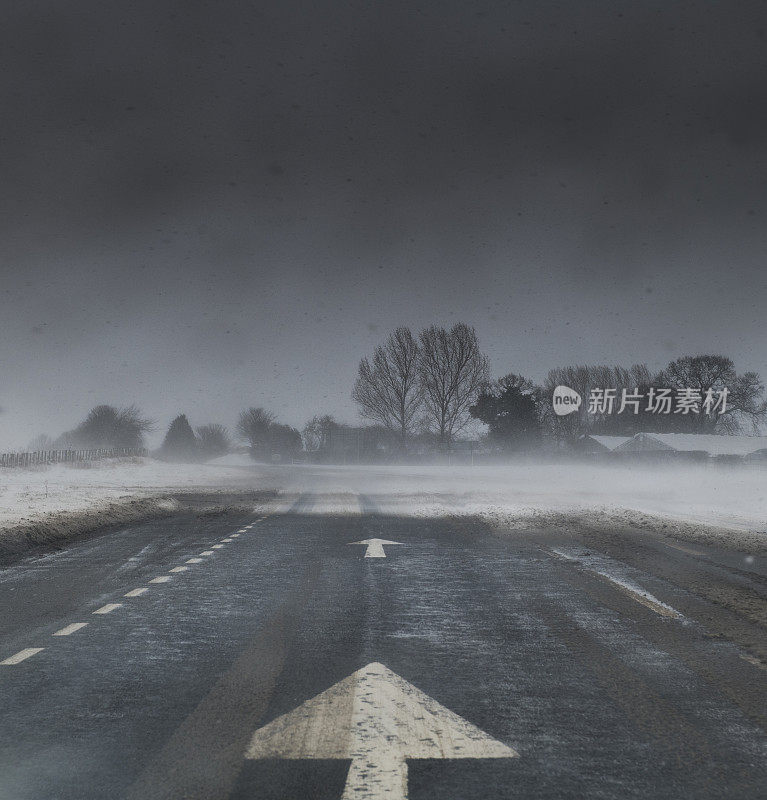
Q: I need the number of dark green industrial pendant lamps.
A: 0